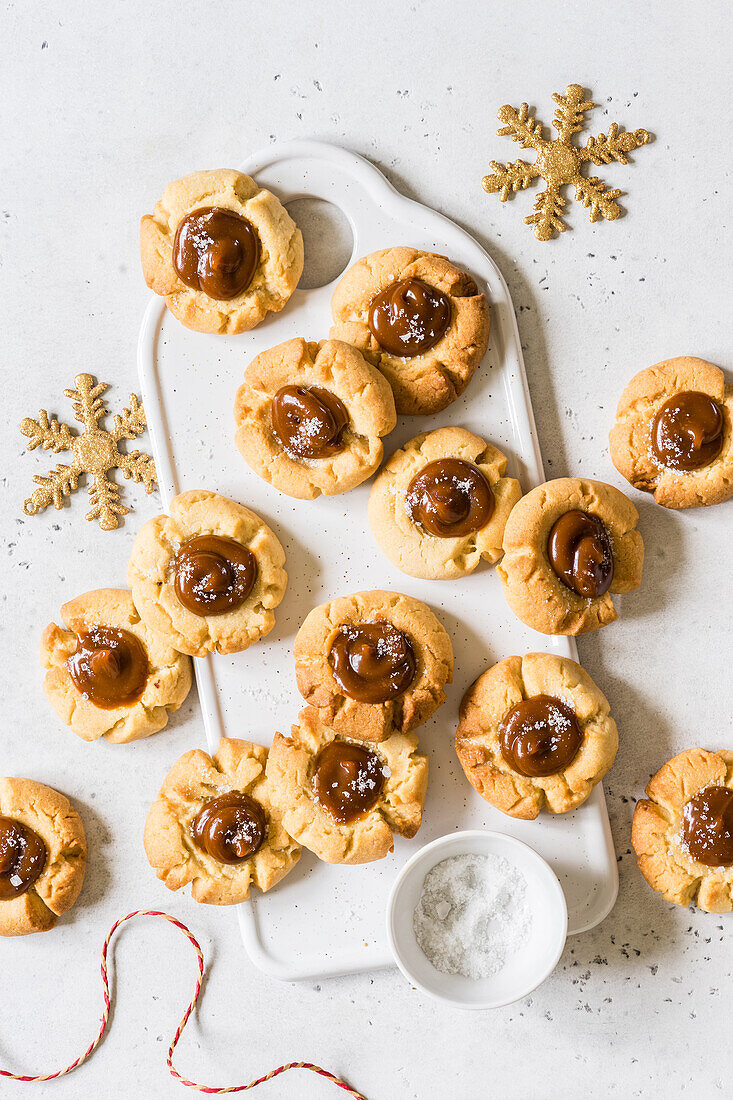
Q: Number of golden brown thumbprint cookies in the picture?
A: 14